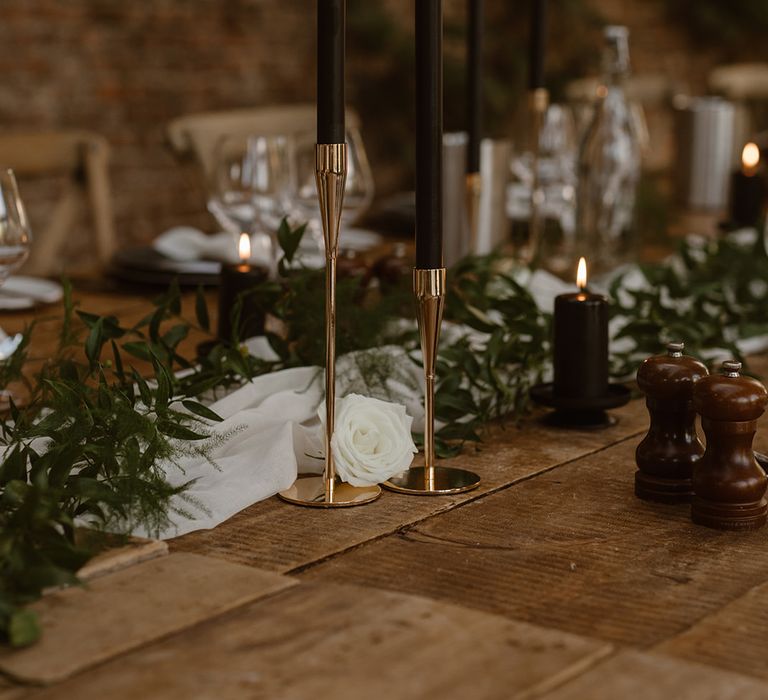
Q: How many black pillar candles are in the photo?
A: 3